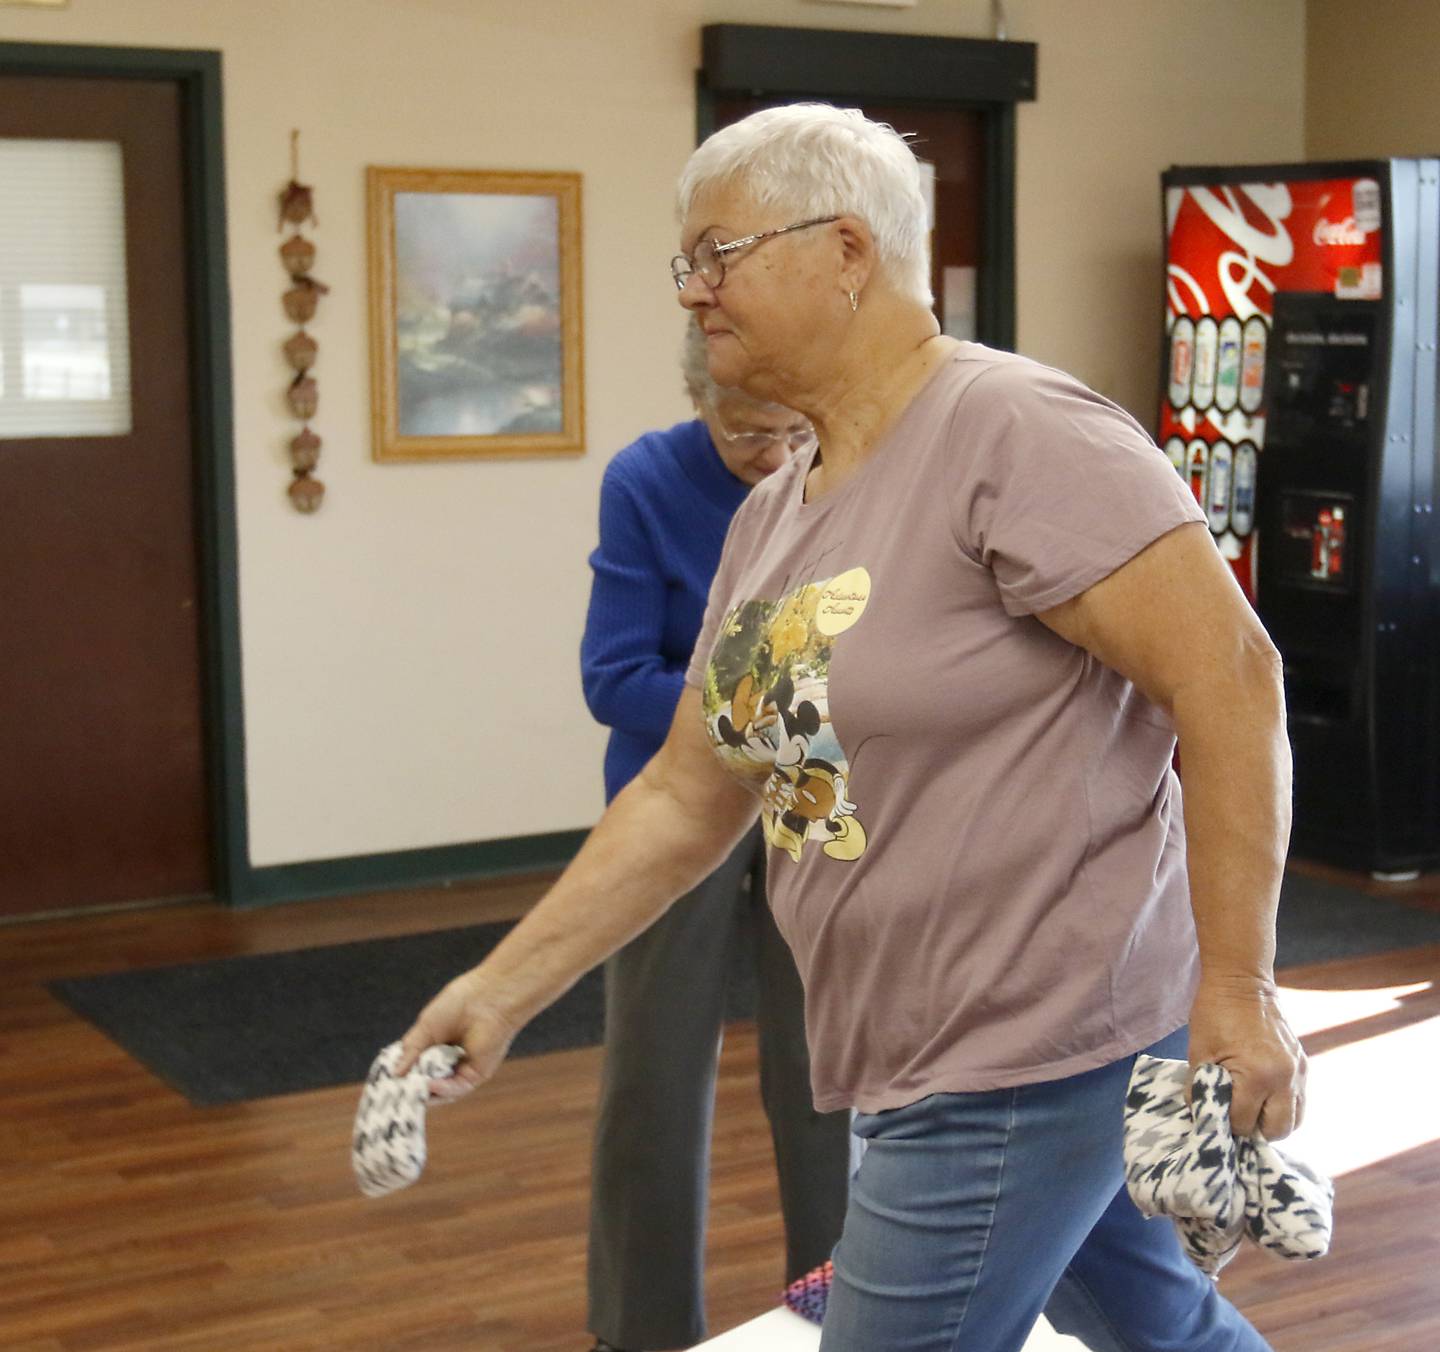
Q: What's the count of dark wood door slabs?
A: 2